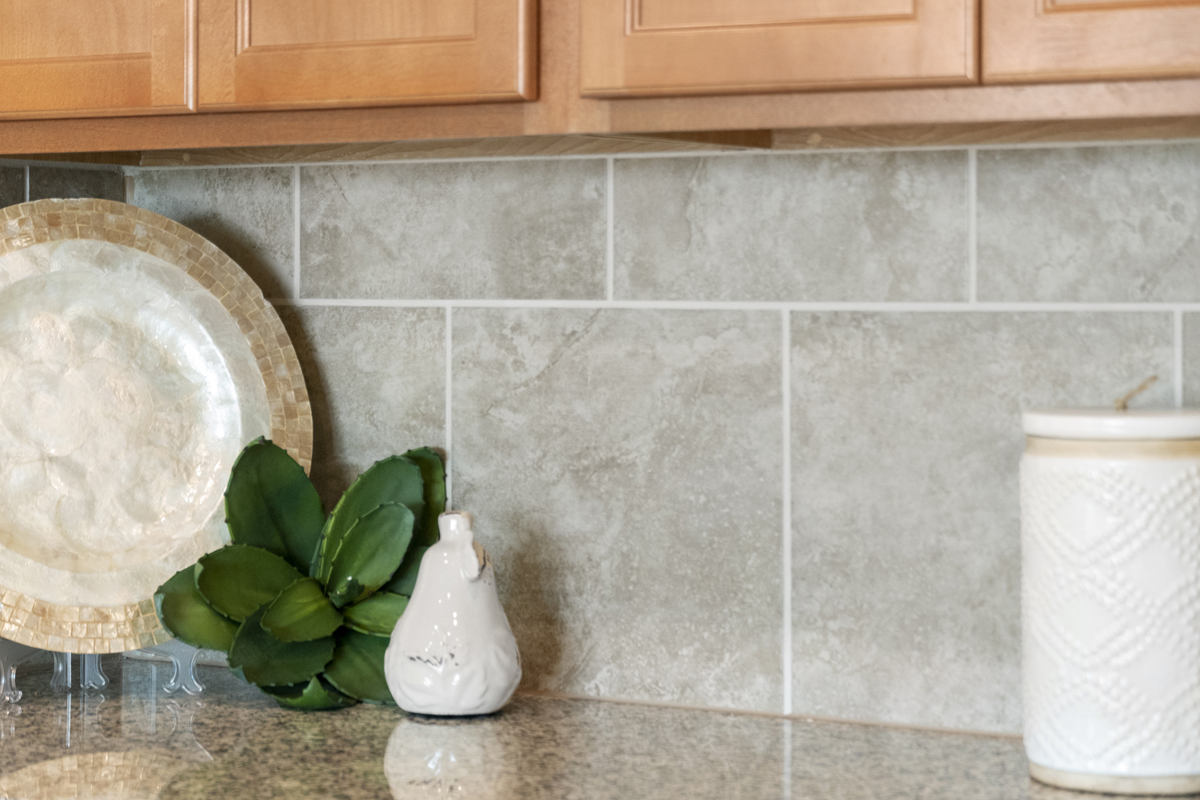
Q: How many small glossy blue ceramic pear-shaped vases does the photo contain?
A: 0